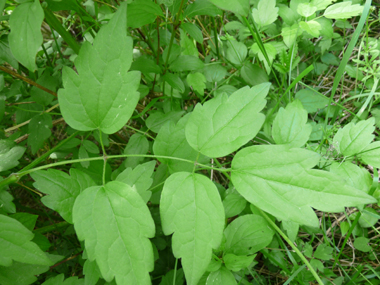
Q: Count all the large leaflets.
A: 5